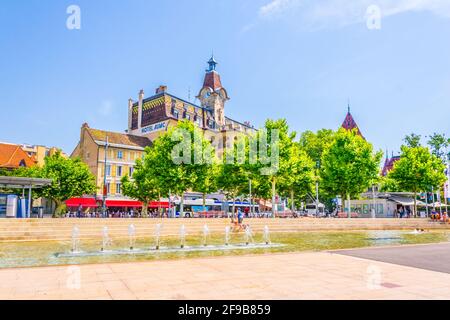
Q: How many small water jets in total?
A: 9